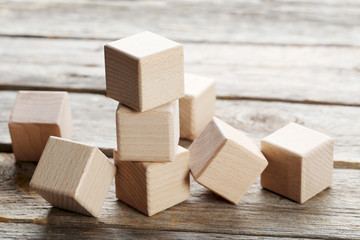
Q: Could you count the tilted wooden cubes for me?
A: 2